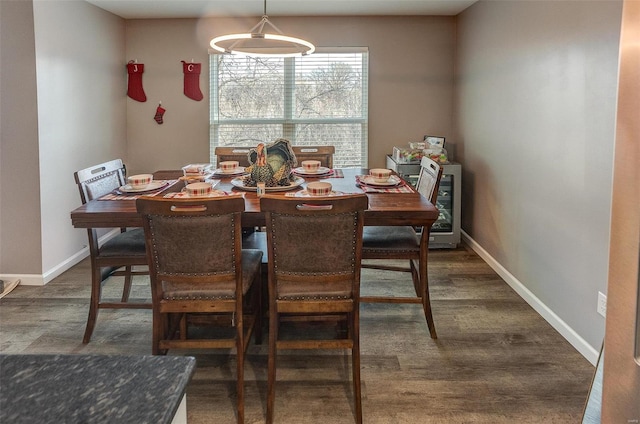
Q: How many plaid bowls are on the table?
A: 6